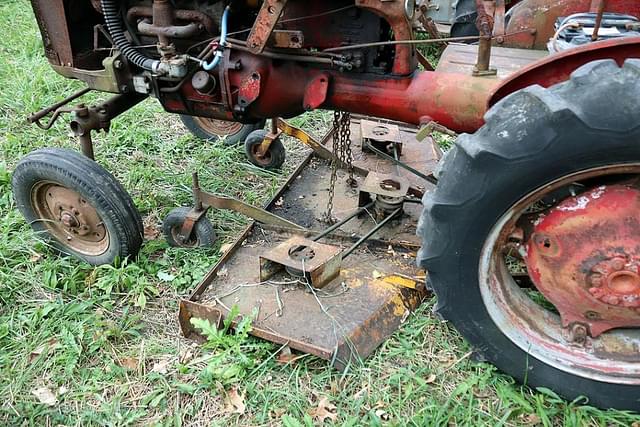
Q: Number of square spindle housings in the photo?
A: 3